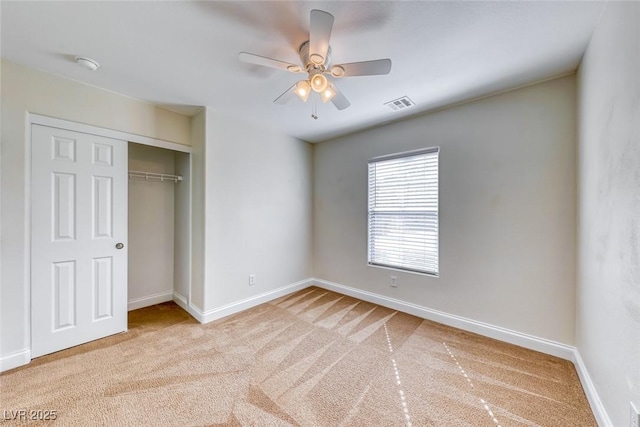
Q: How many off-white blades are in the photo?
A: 5